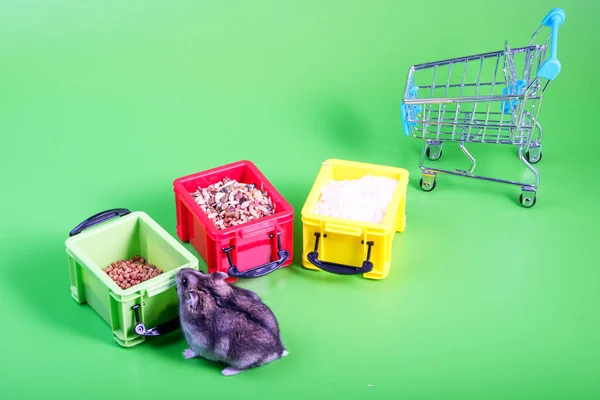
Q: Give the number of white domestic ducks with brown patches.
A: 0